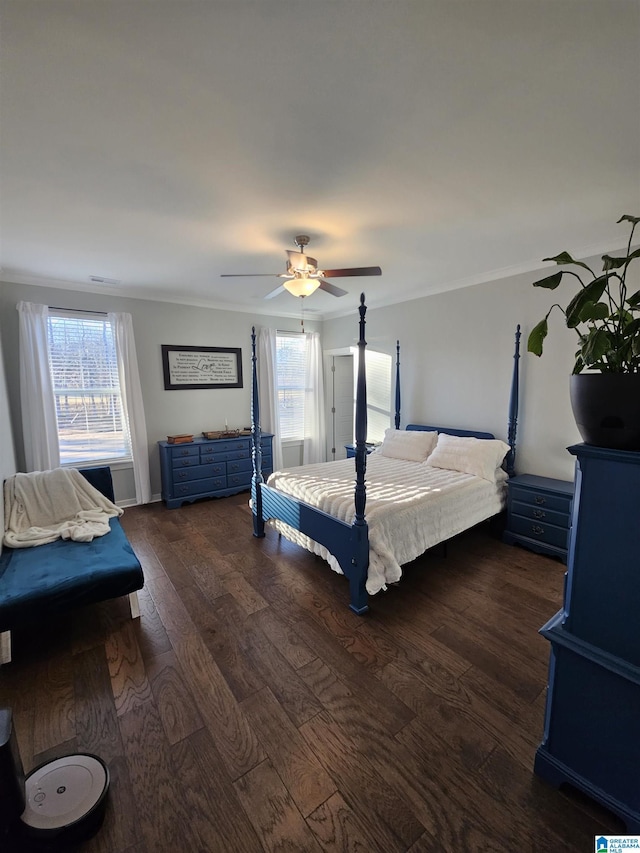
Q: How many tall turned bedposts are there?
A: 4